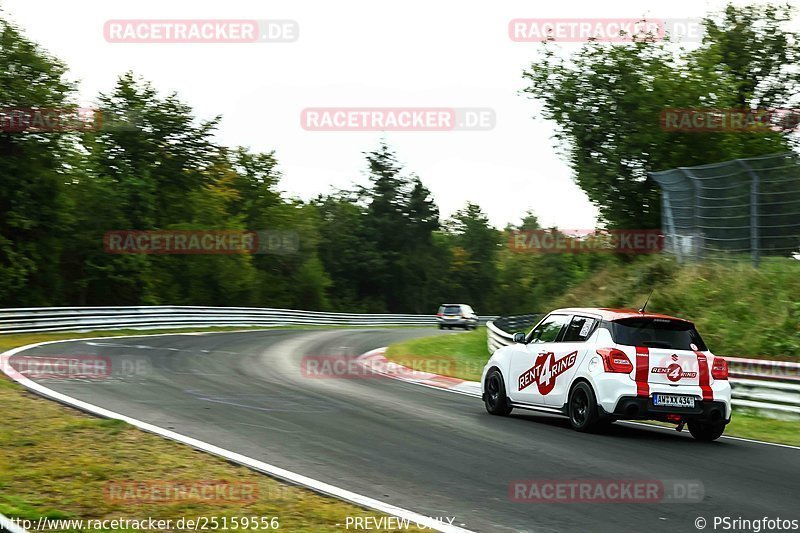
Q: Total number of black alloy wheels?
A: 2